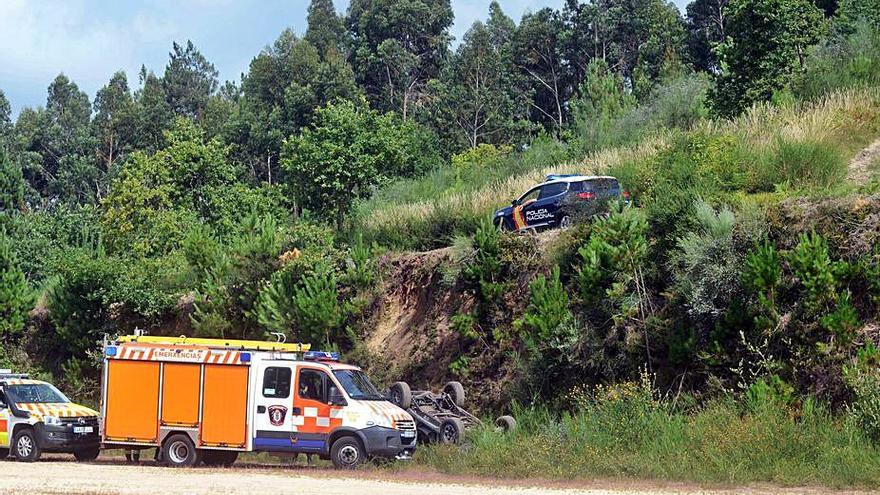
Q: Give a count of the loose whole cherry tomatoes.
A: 0